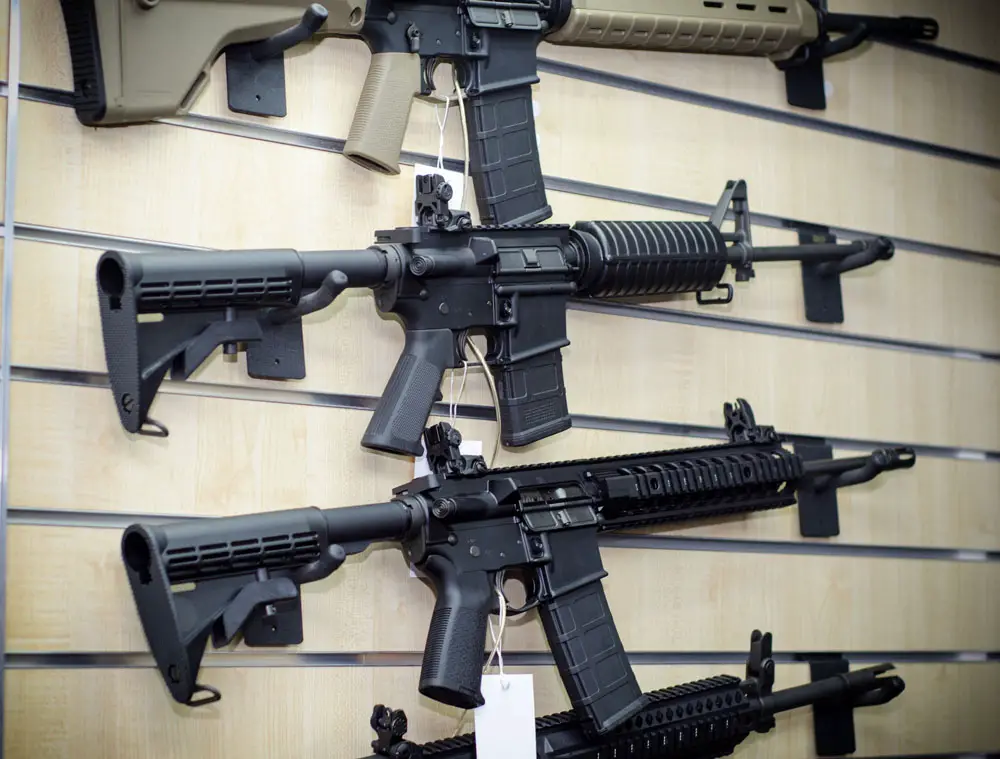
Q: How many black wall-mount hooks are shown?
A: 7